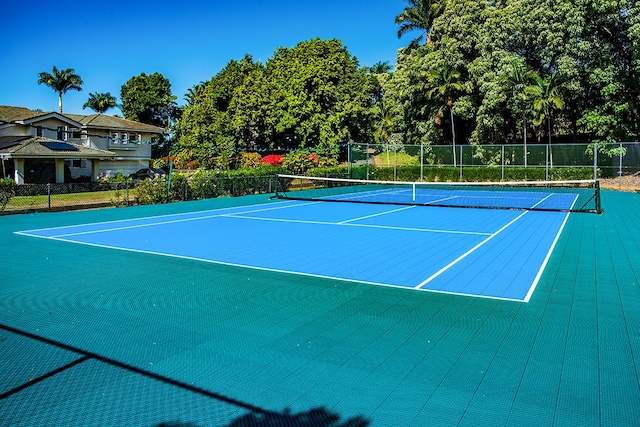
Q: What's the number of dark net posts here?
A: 2